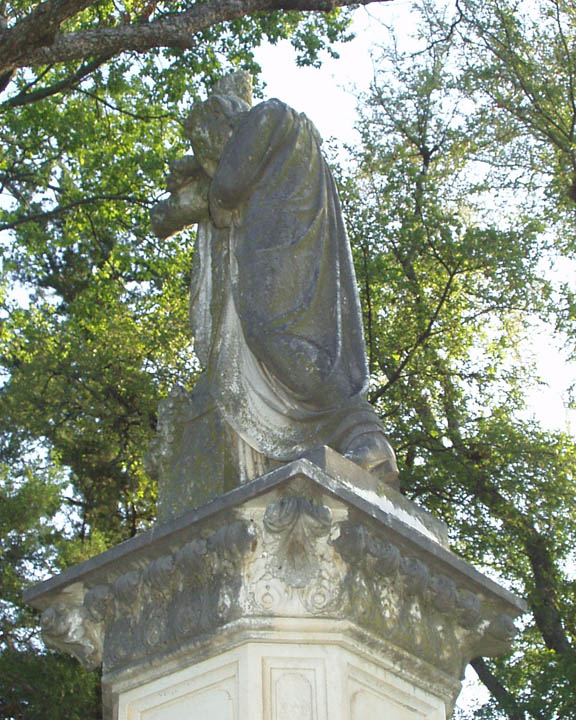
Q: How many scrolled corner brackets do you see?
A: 3